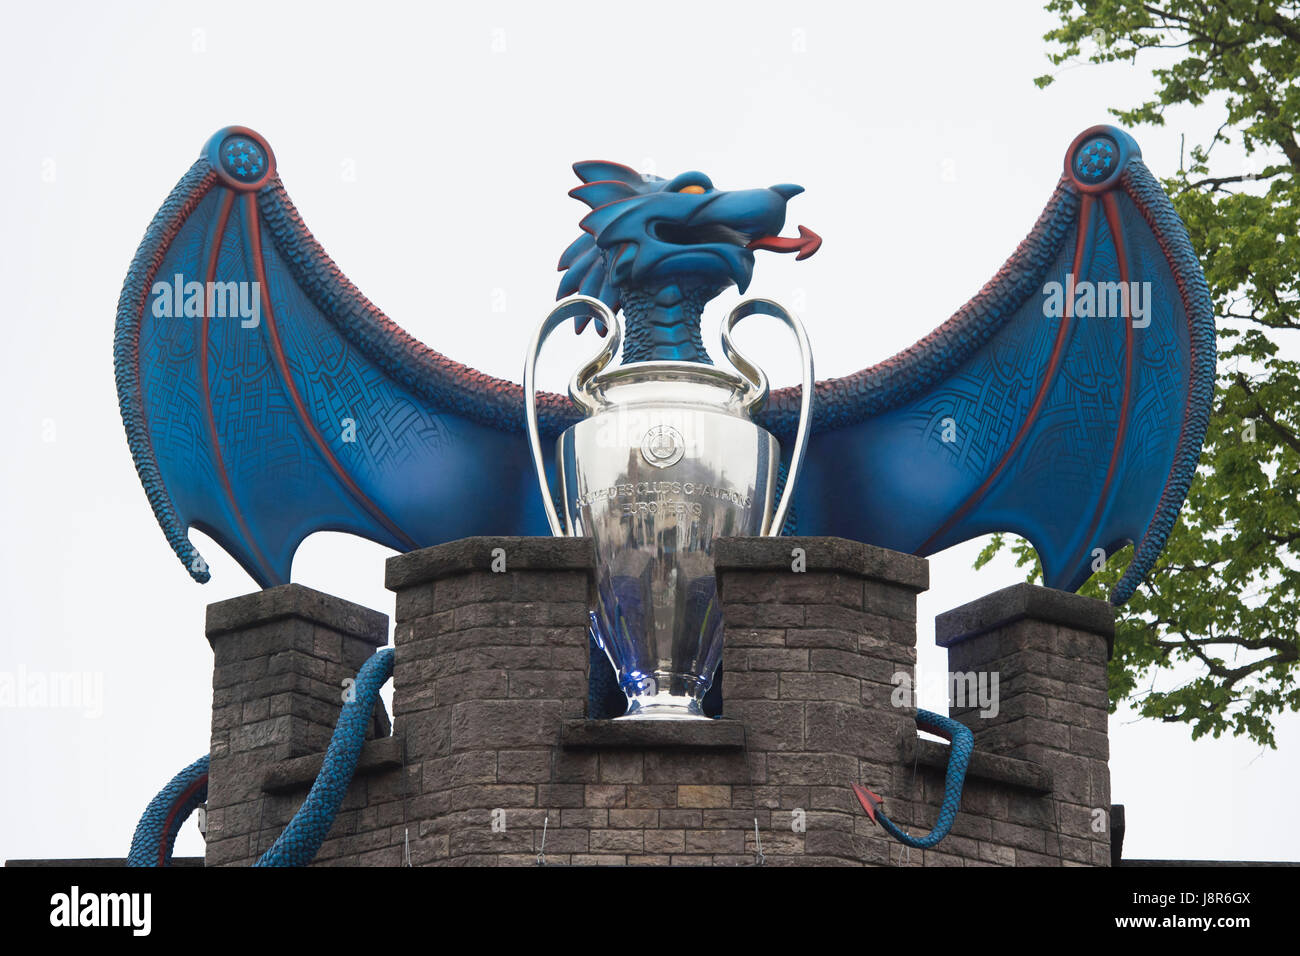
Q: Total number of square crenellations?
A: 4